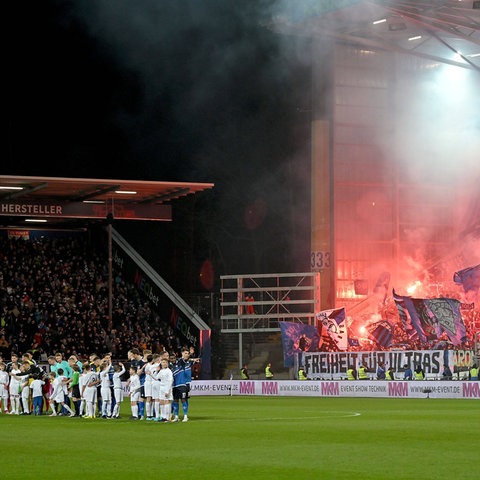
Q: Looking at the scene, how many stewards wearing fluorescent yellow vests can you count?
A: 8